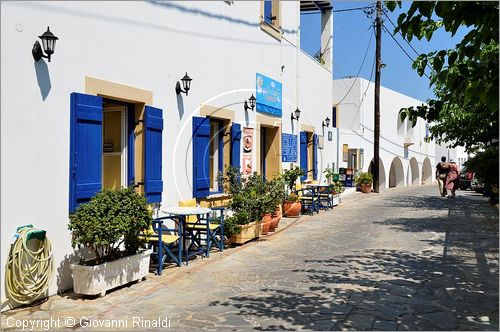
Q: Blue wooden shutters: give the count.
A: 6